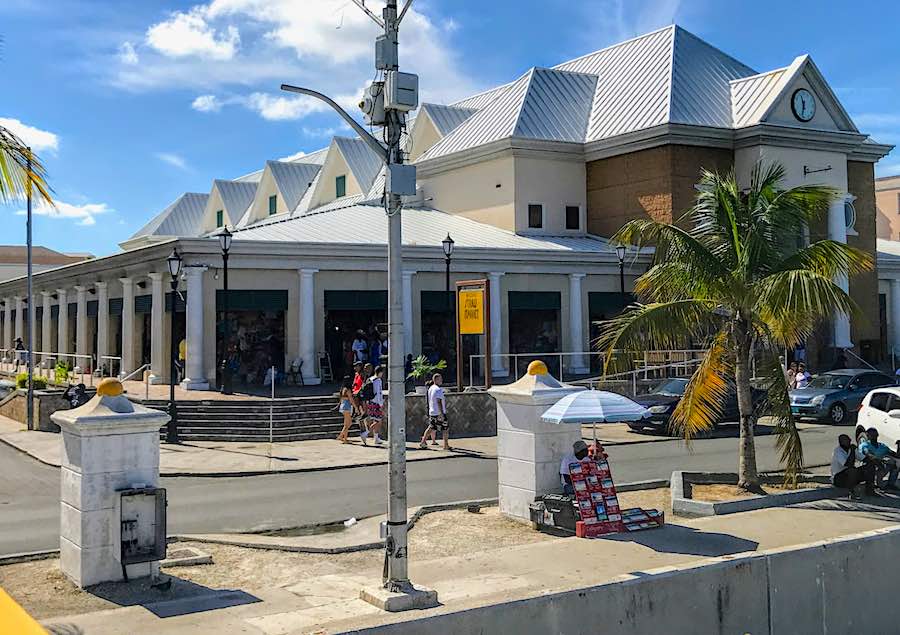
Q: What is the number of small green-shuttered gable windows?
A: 3